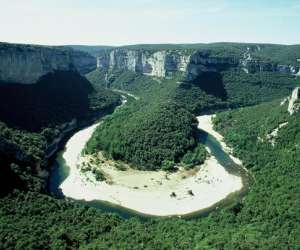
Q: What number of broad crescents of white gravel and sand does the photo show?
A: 1